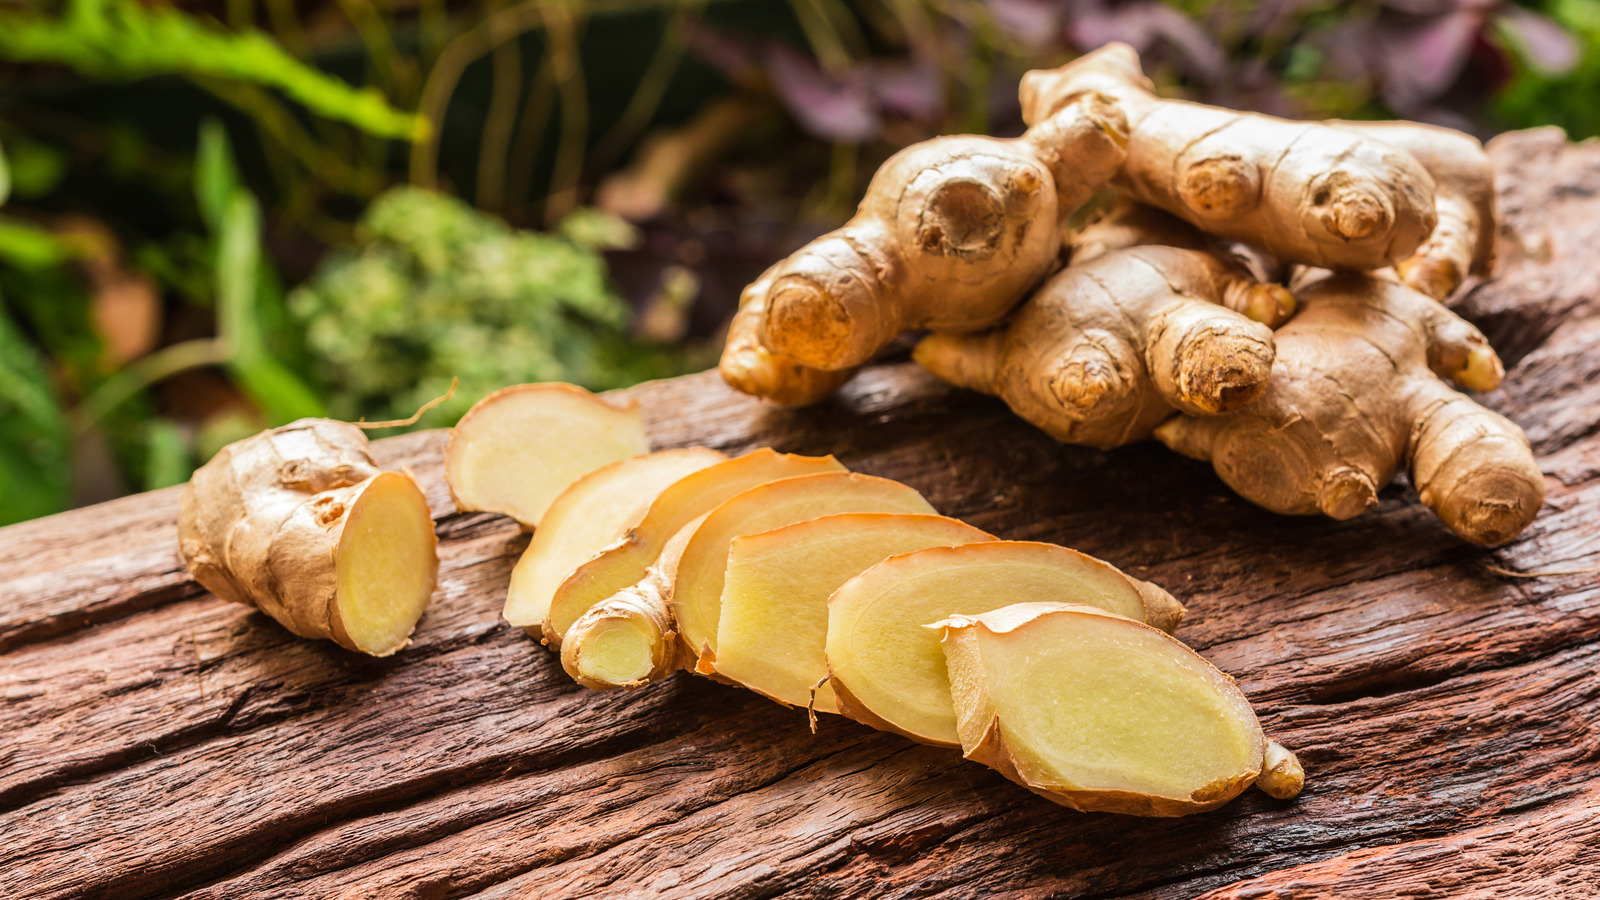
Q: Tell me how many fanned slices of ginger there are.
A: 7